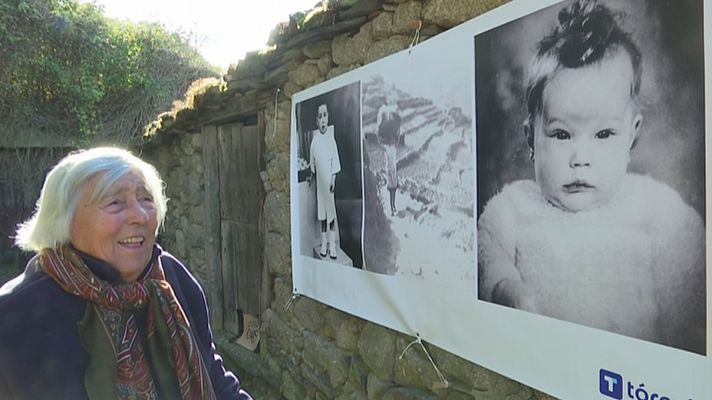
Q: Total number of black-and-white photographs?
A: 3